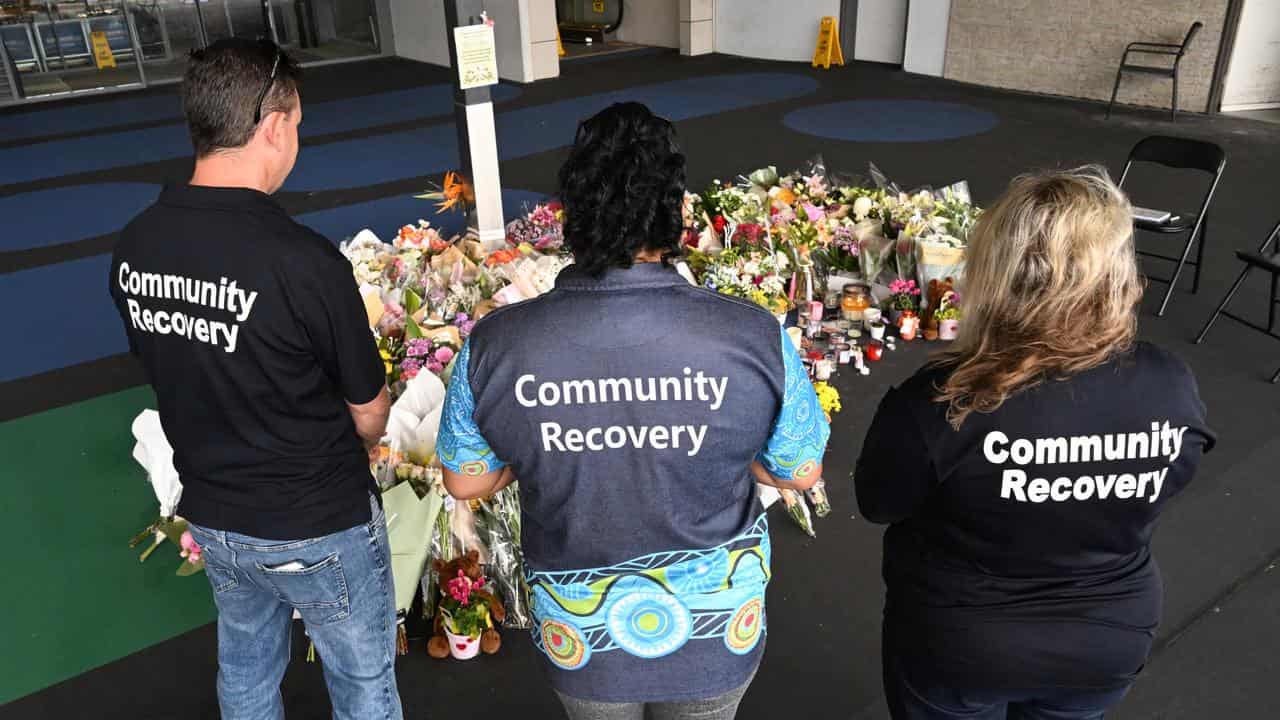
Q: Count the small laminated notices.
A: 1